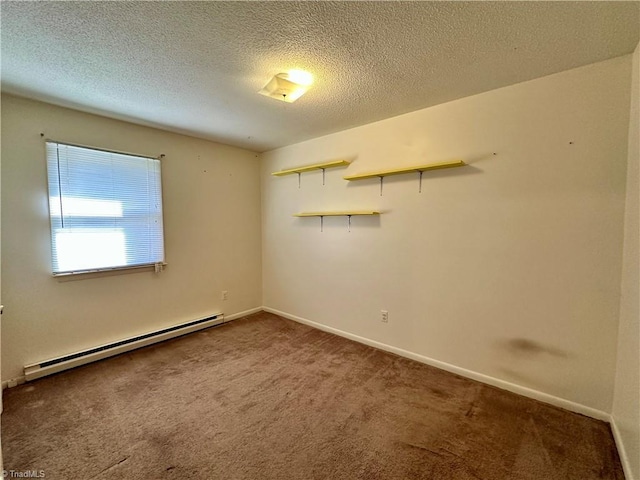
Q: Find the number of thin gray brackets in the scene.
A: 6